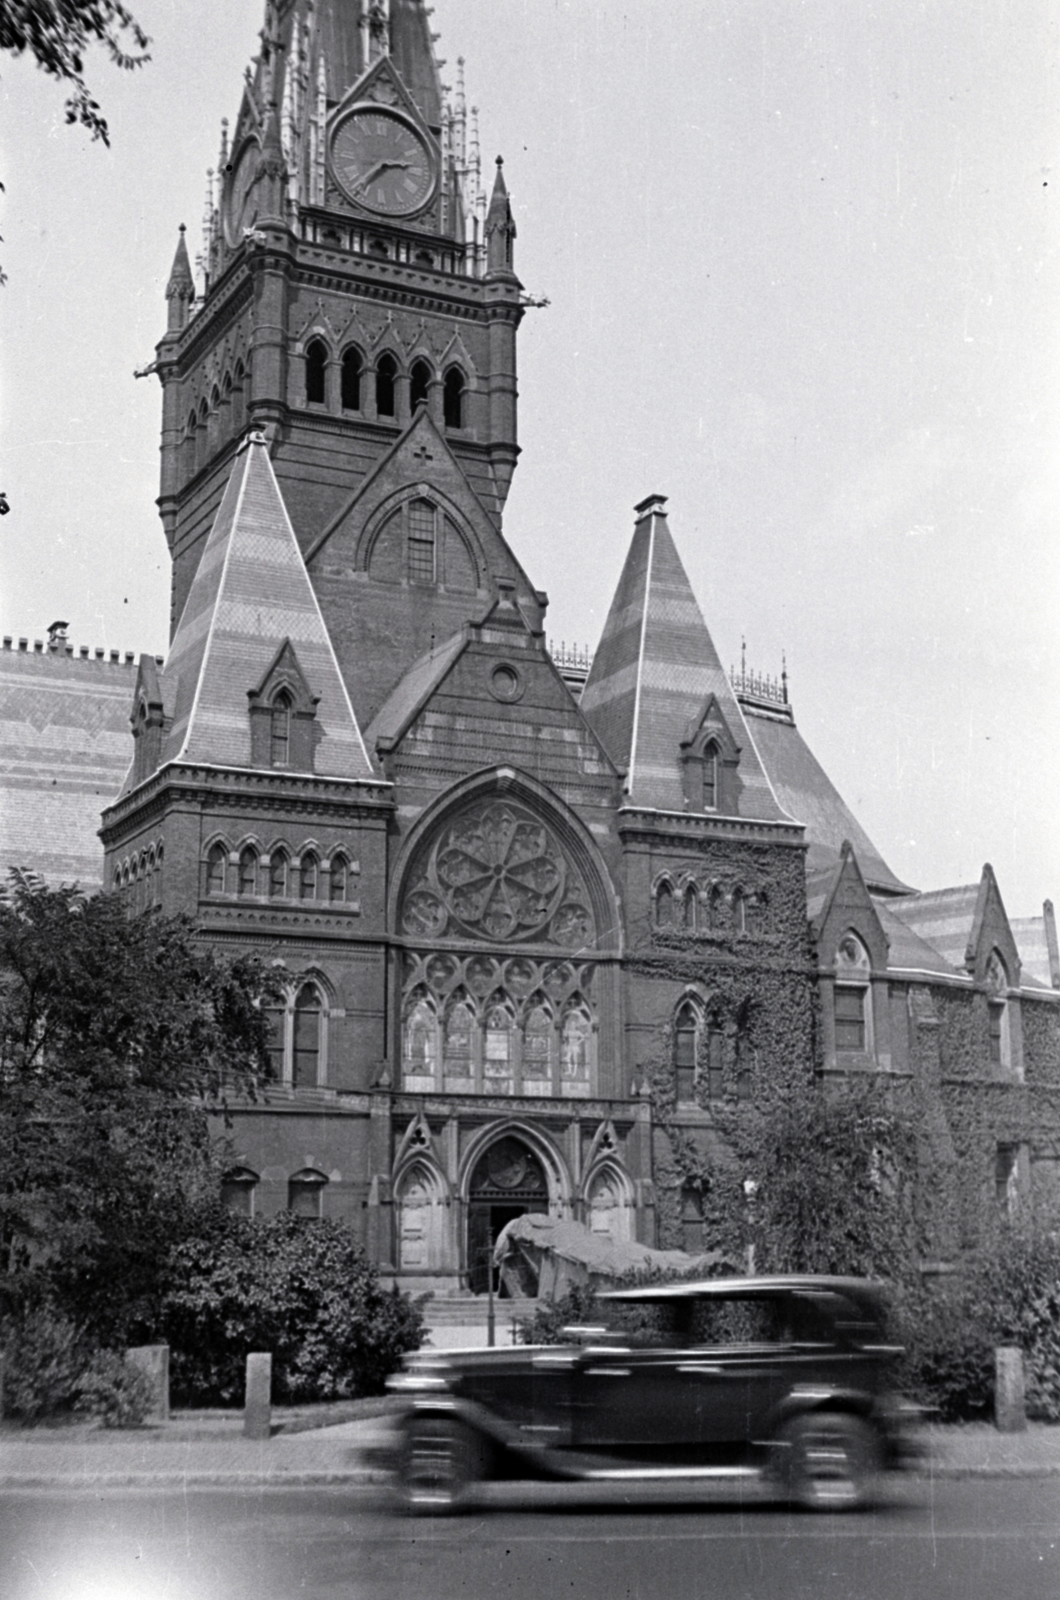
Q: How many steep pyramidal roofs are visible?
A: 2